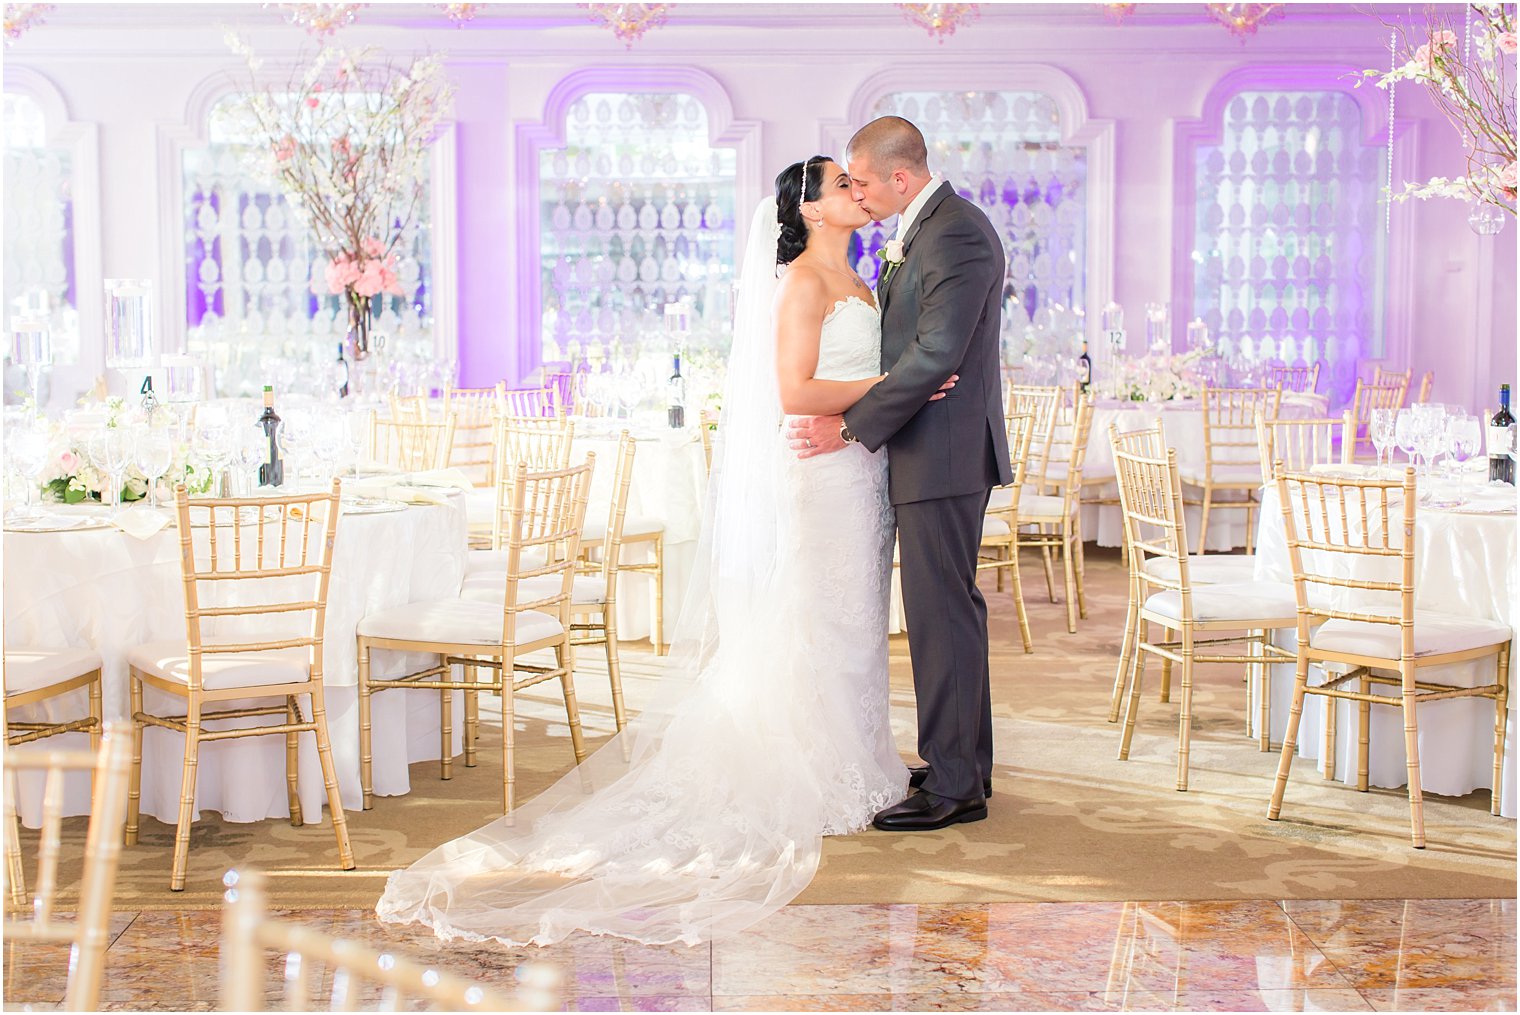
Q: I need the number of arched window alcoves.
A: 5